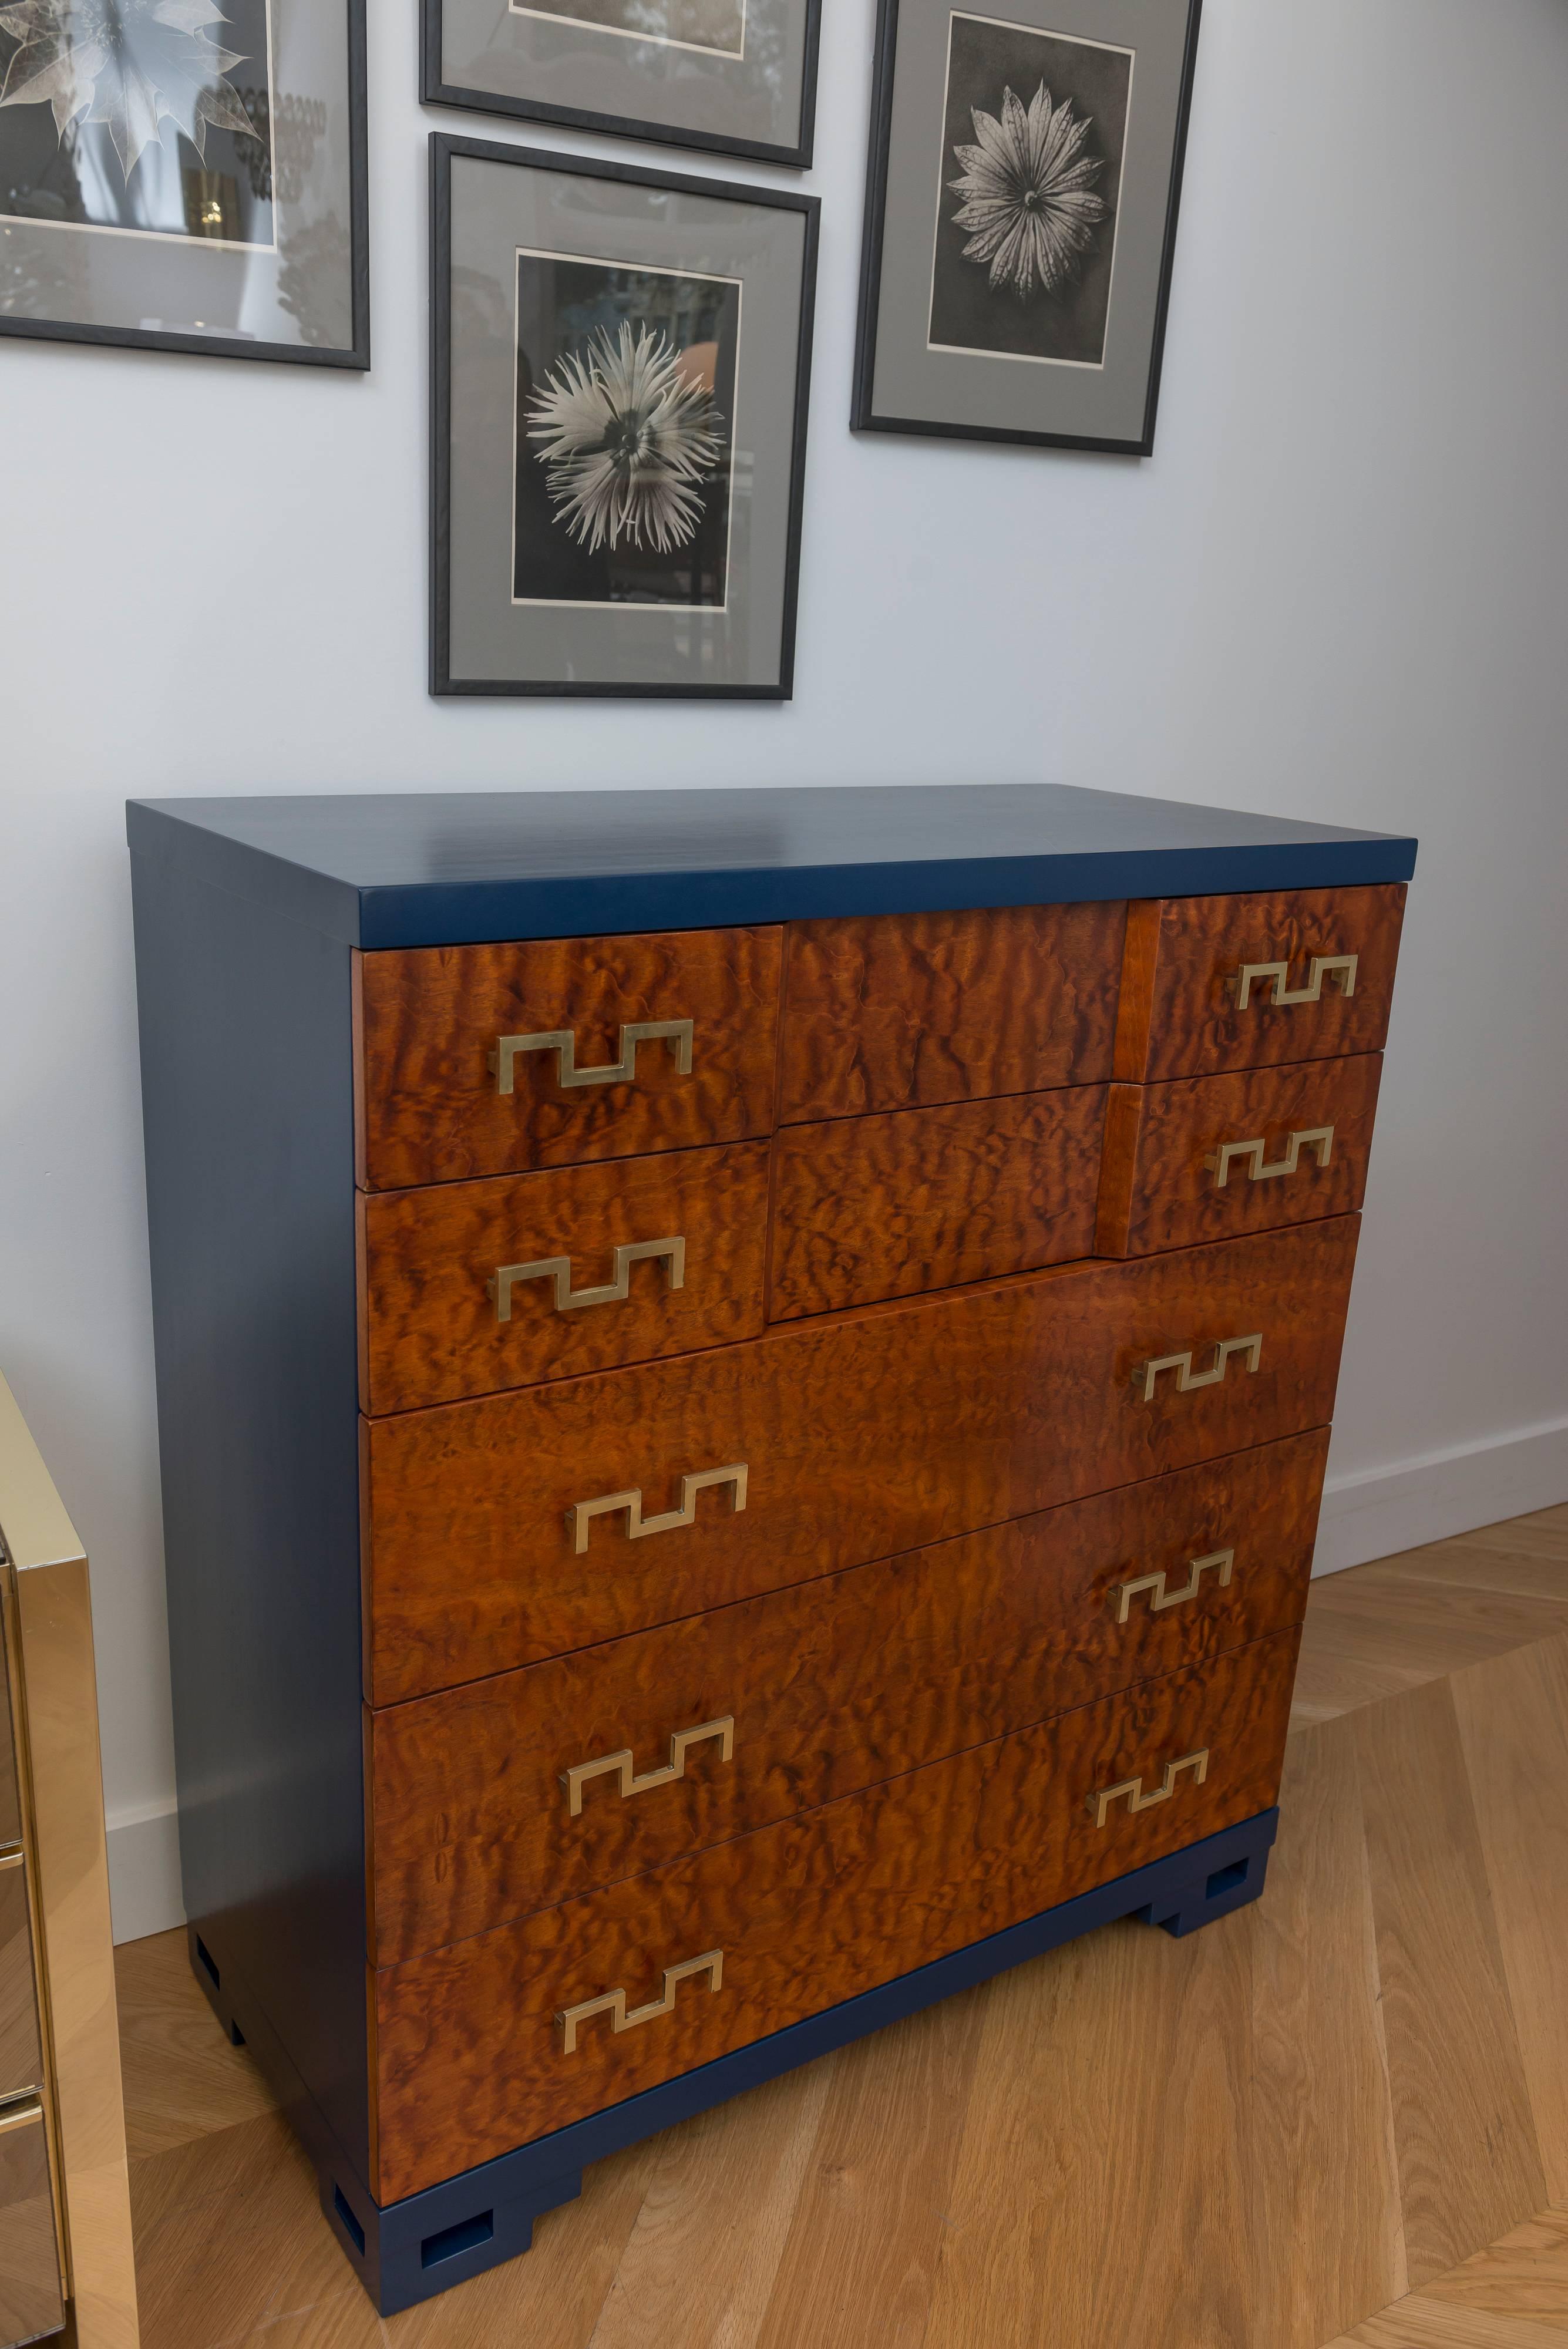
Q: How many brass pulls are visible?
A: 10